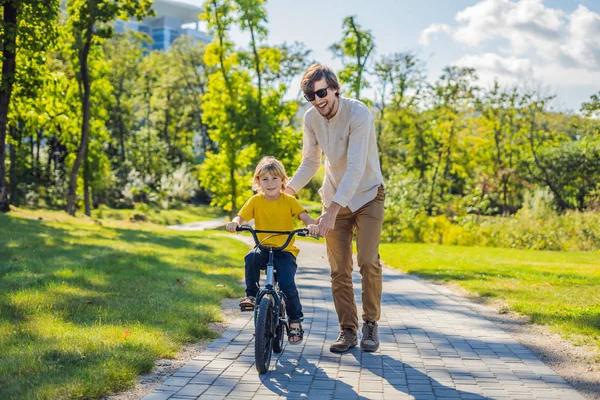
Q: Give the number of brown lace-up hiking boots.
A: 2